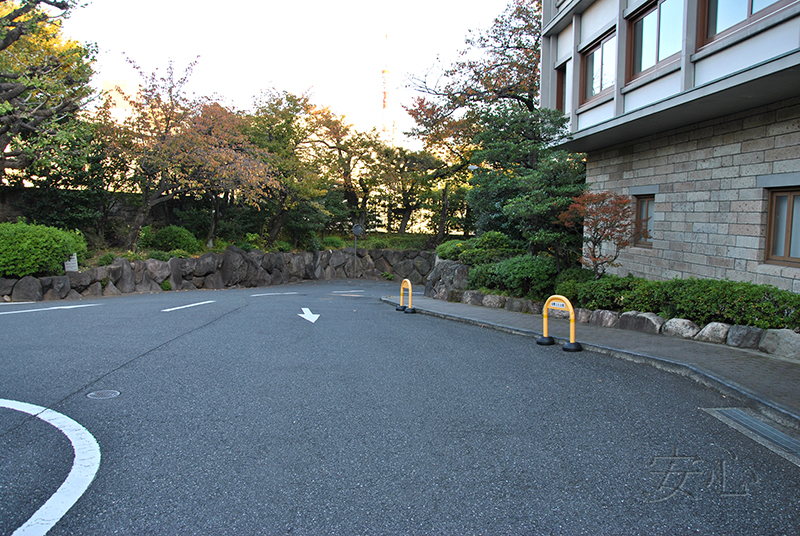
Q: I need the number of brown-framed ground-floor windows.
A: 2